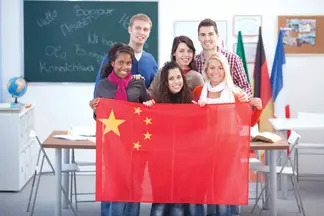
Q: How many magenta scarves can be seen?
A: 1